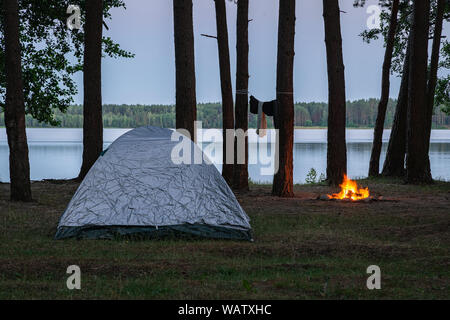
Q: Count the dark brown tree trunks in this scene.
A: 11